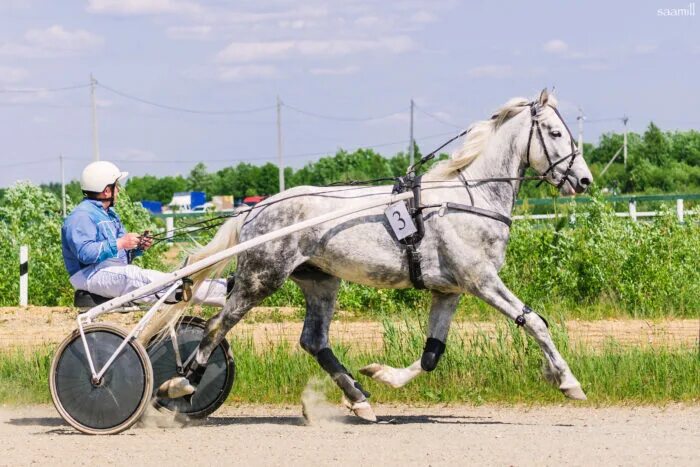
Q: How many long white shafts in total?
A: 1